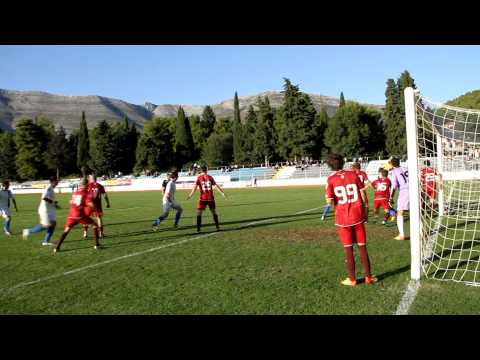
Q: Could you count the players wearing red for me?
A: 7